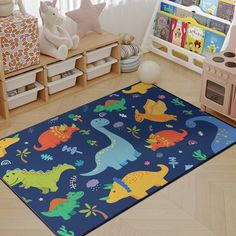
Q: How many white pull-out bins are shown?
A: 6